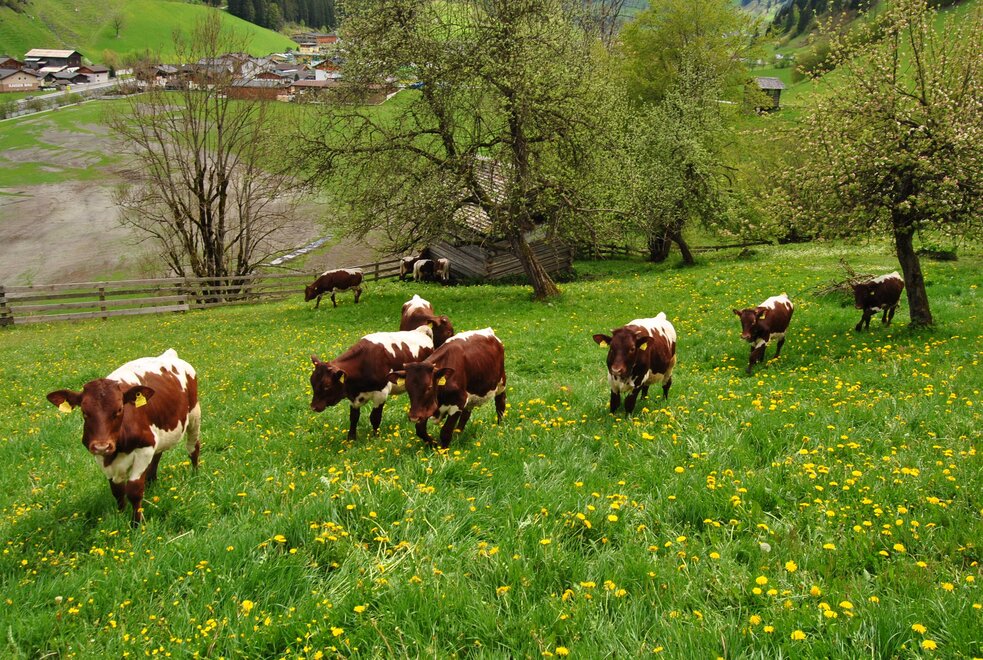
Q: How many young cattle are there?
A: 11